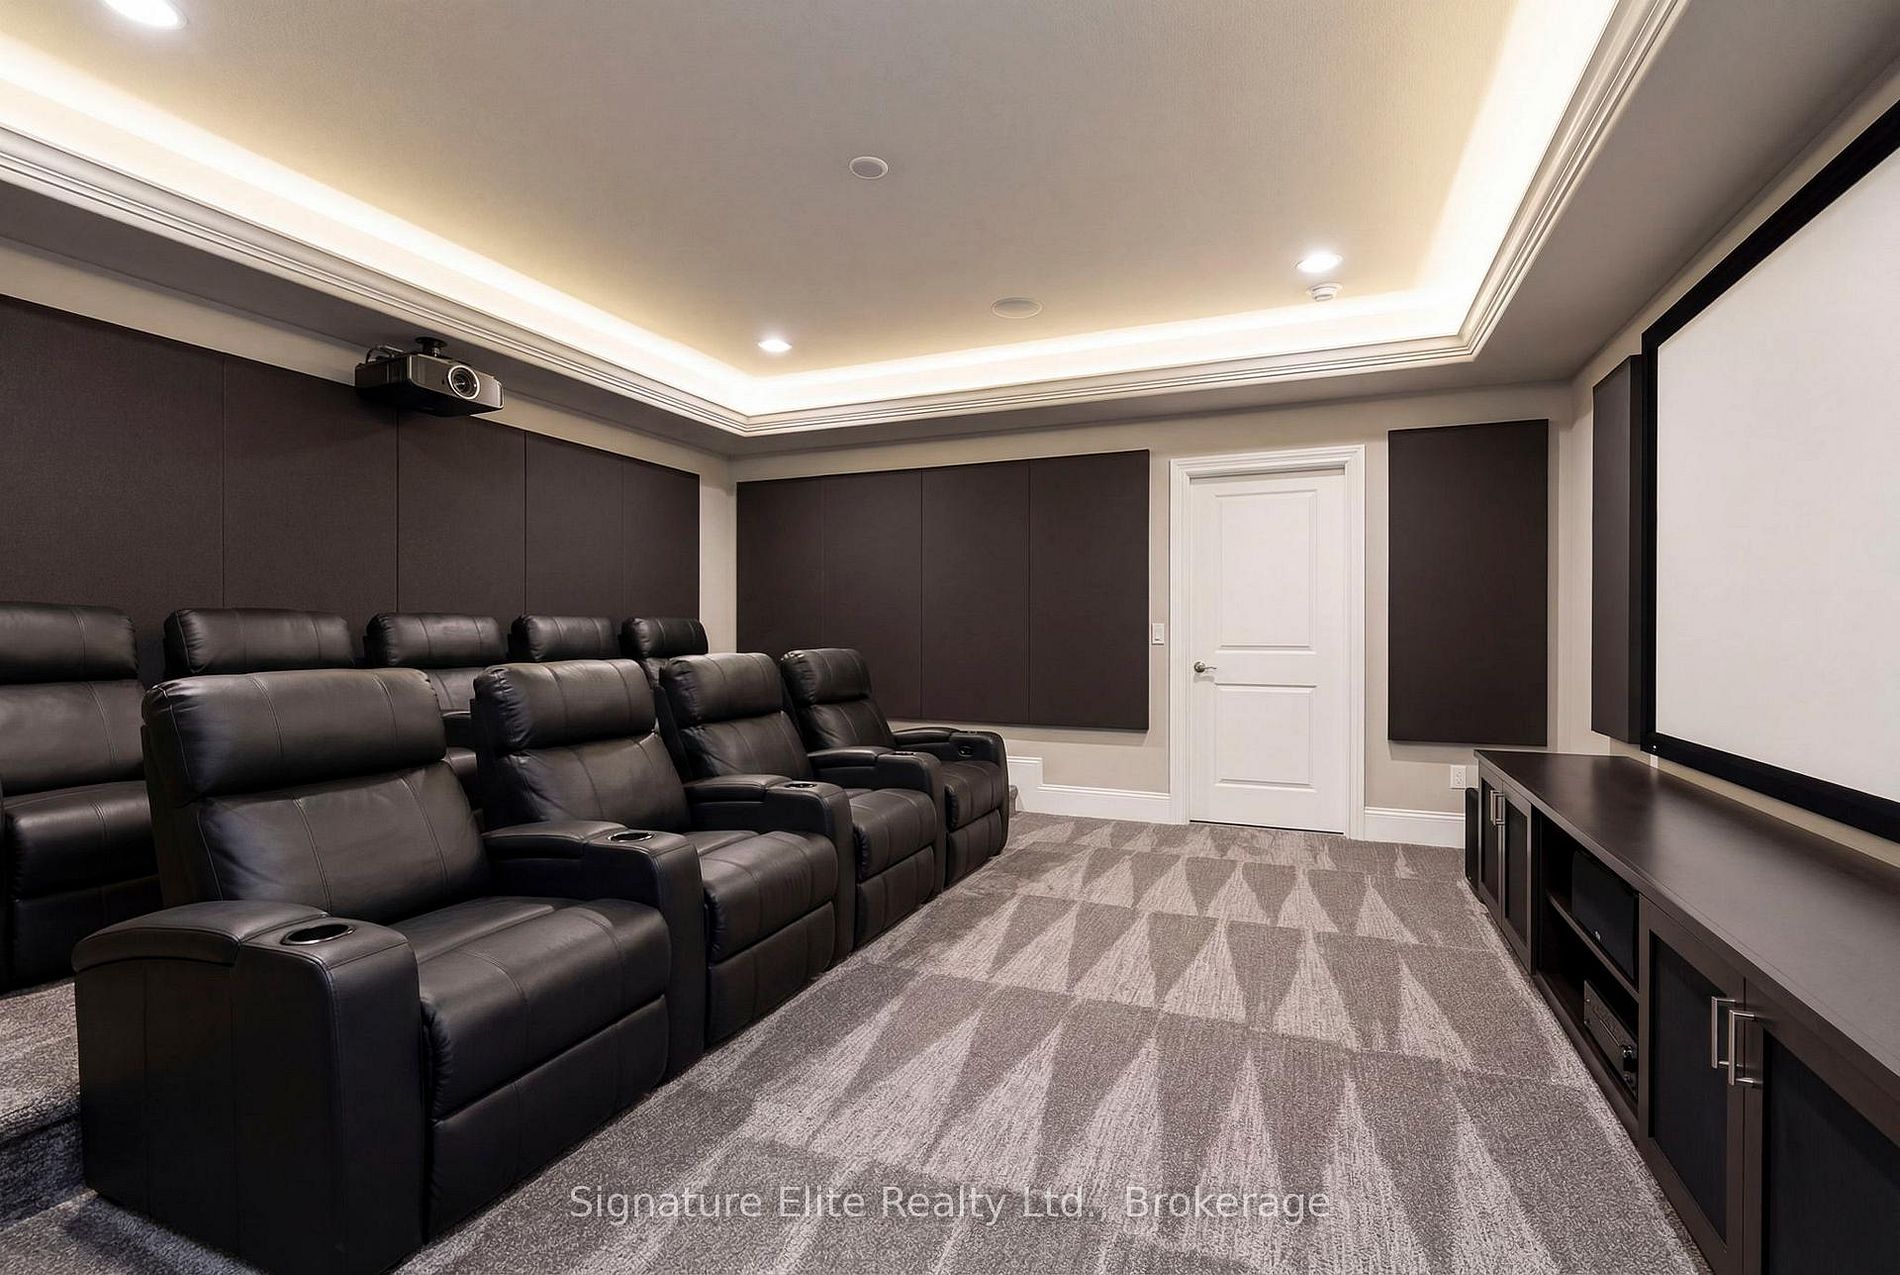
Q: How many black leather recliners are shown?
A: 9